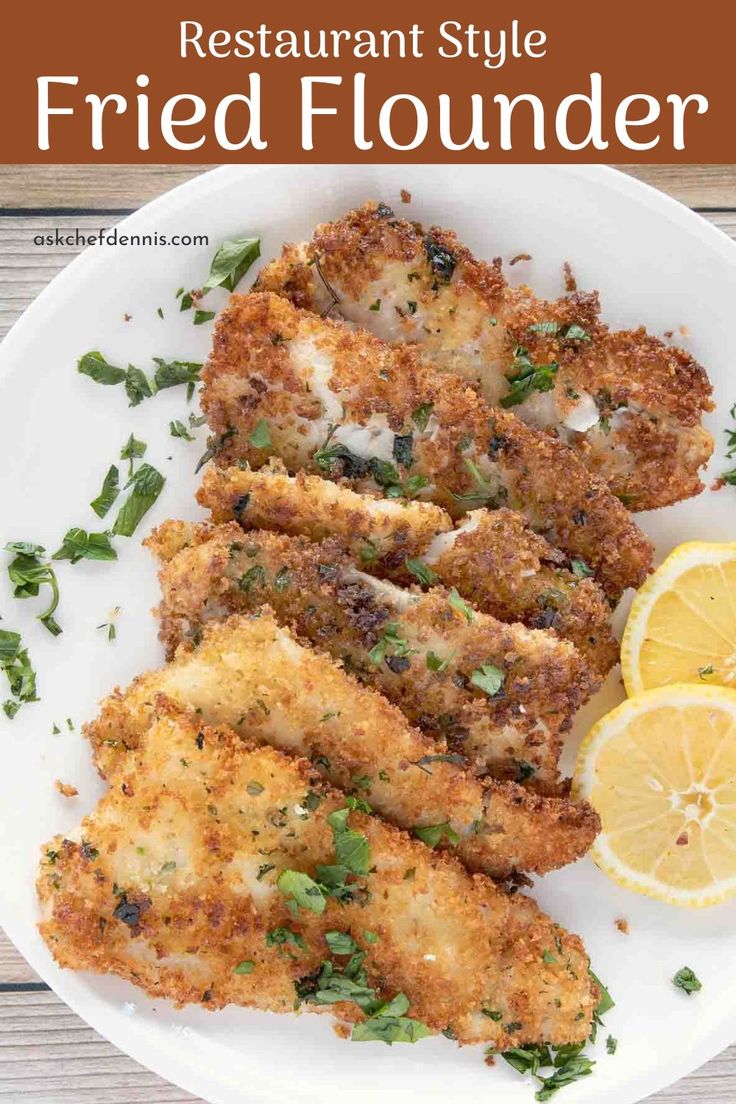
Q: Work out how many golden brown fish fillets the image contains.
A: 6